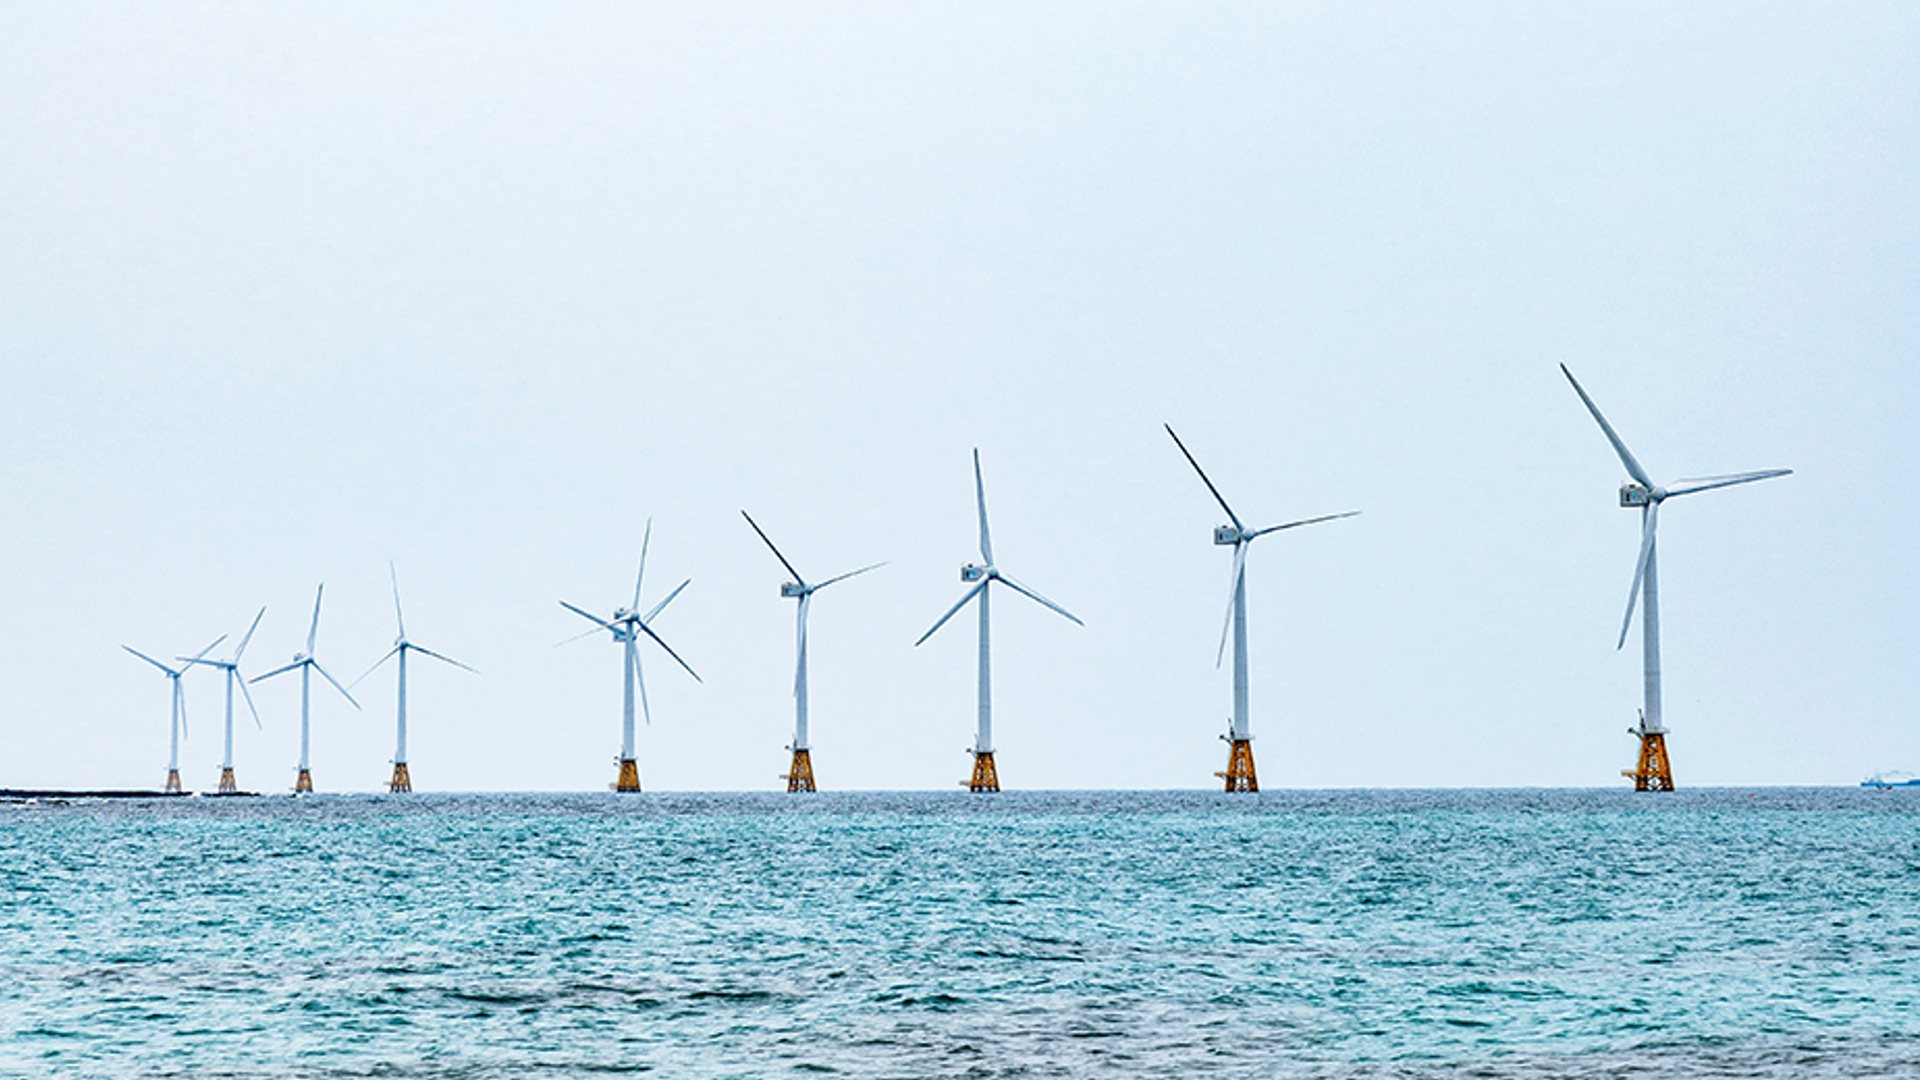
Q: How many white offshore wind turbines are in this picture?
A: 10